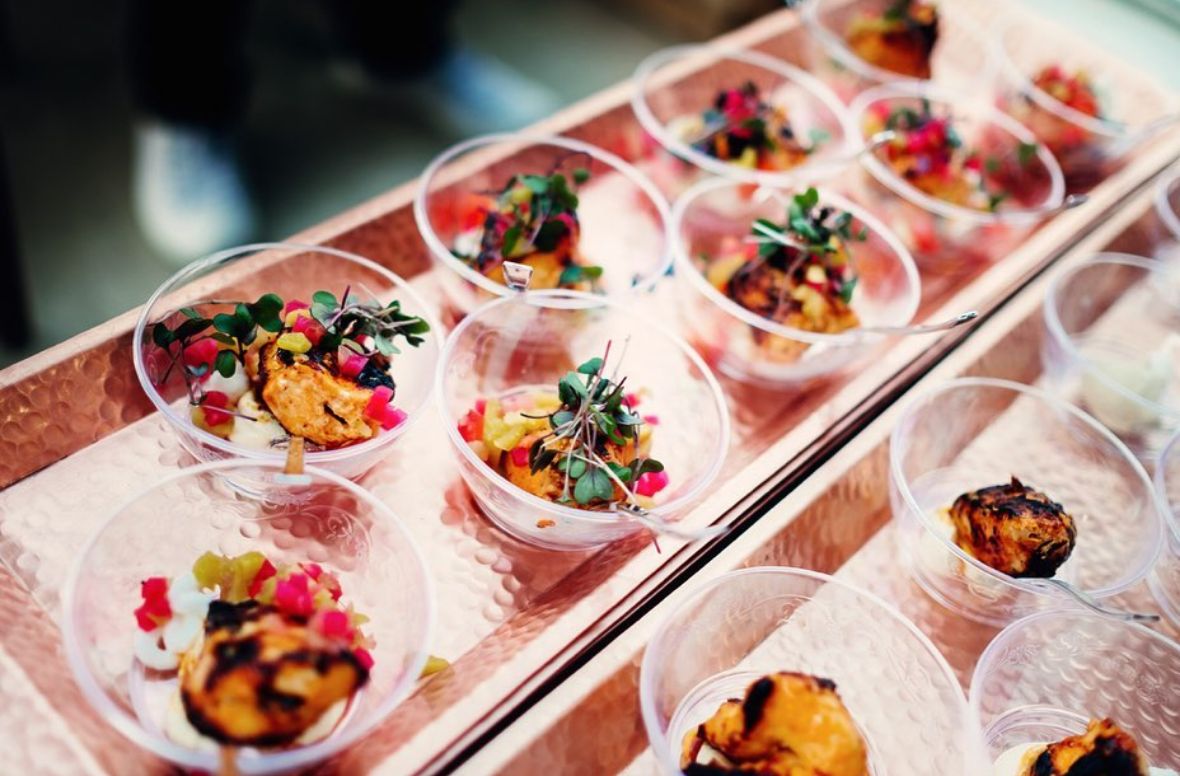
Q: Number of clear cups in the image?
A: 15